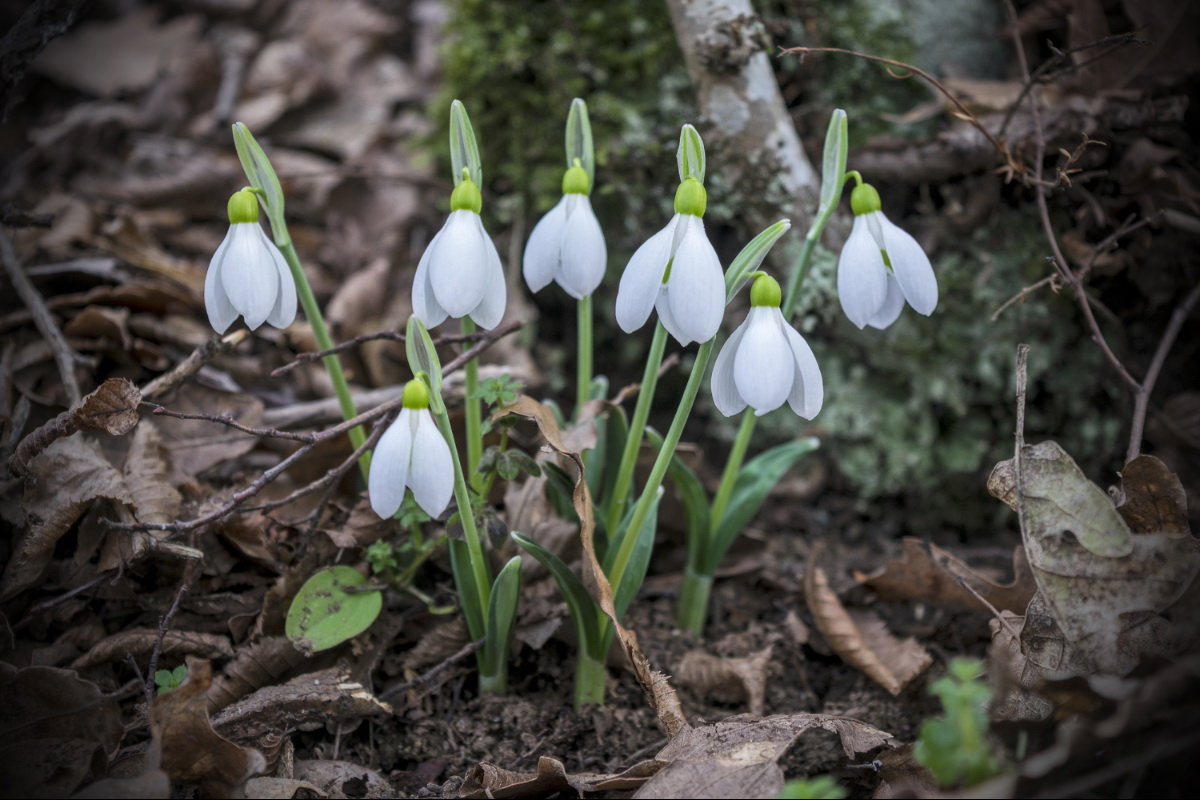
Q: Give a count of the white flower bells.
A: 7